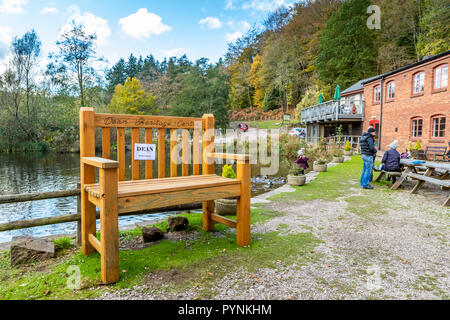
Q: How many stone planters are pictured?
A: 5